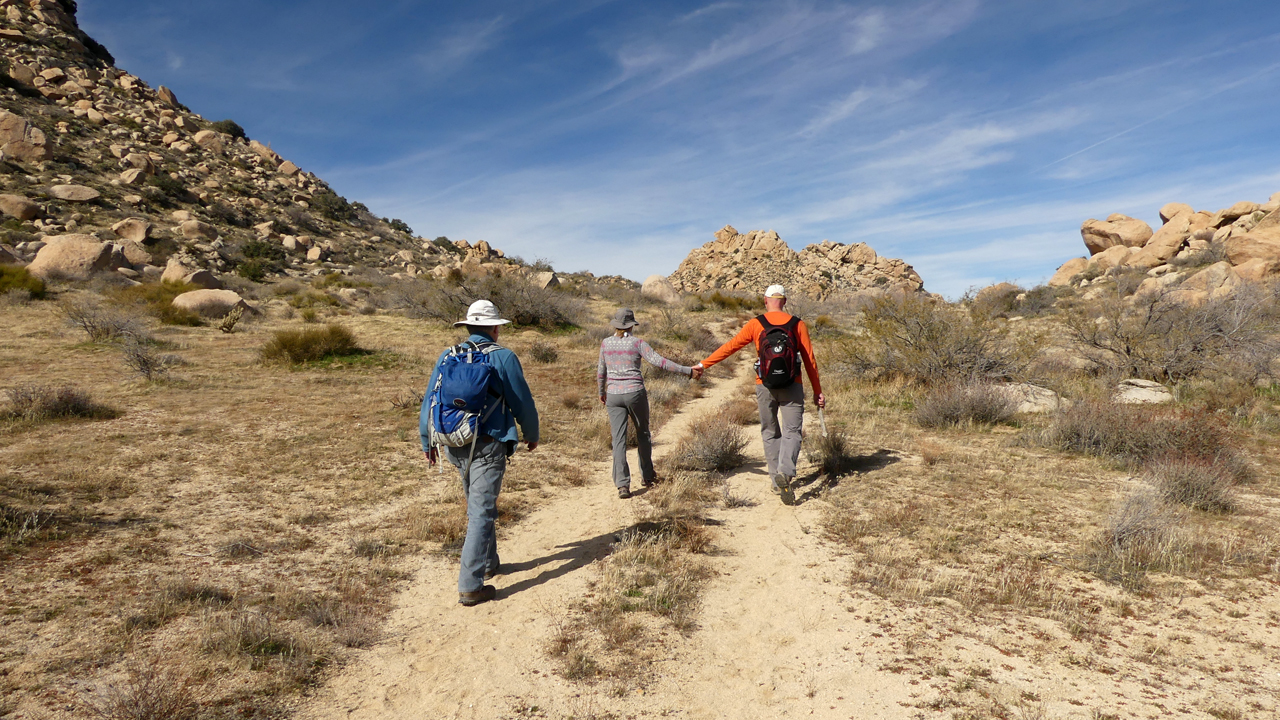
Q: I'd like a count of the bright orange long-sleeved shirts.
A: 1